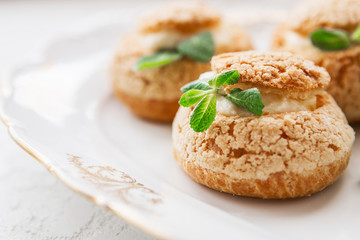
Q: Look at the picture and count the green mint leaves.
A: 9